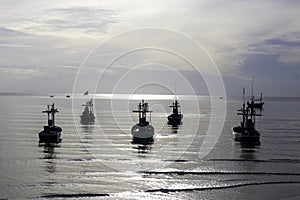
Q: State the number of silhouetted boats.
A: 6